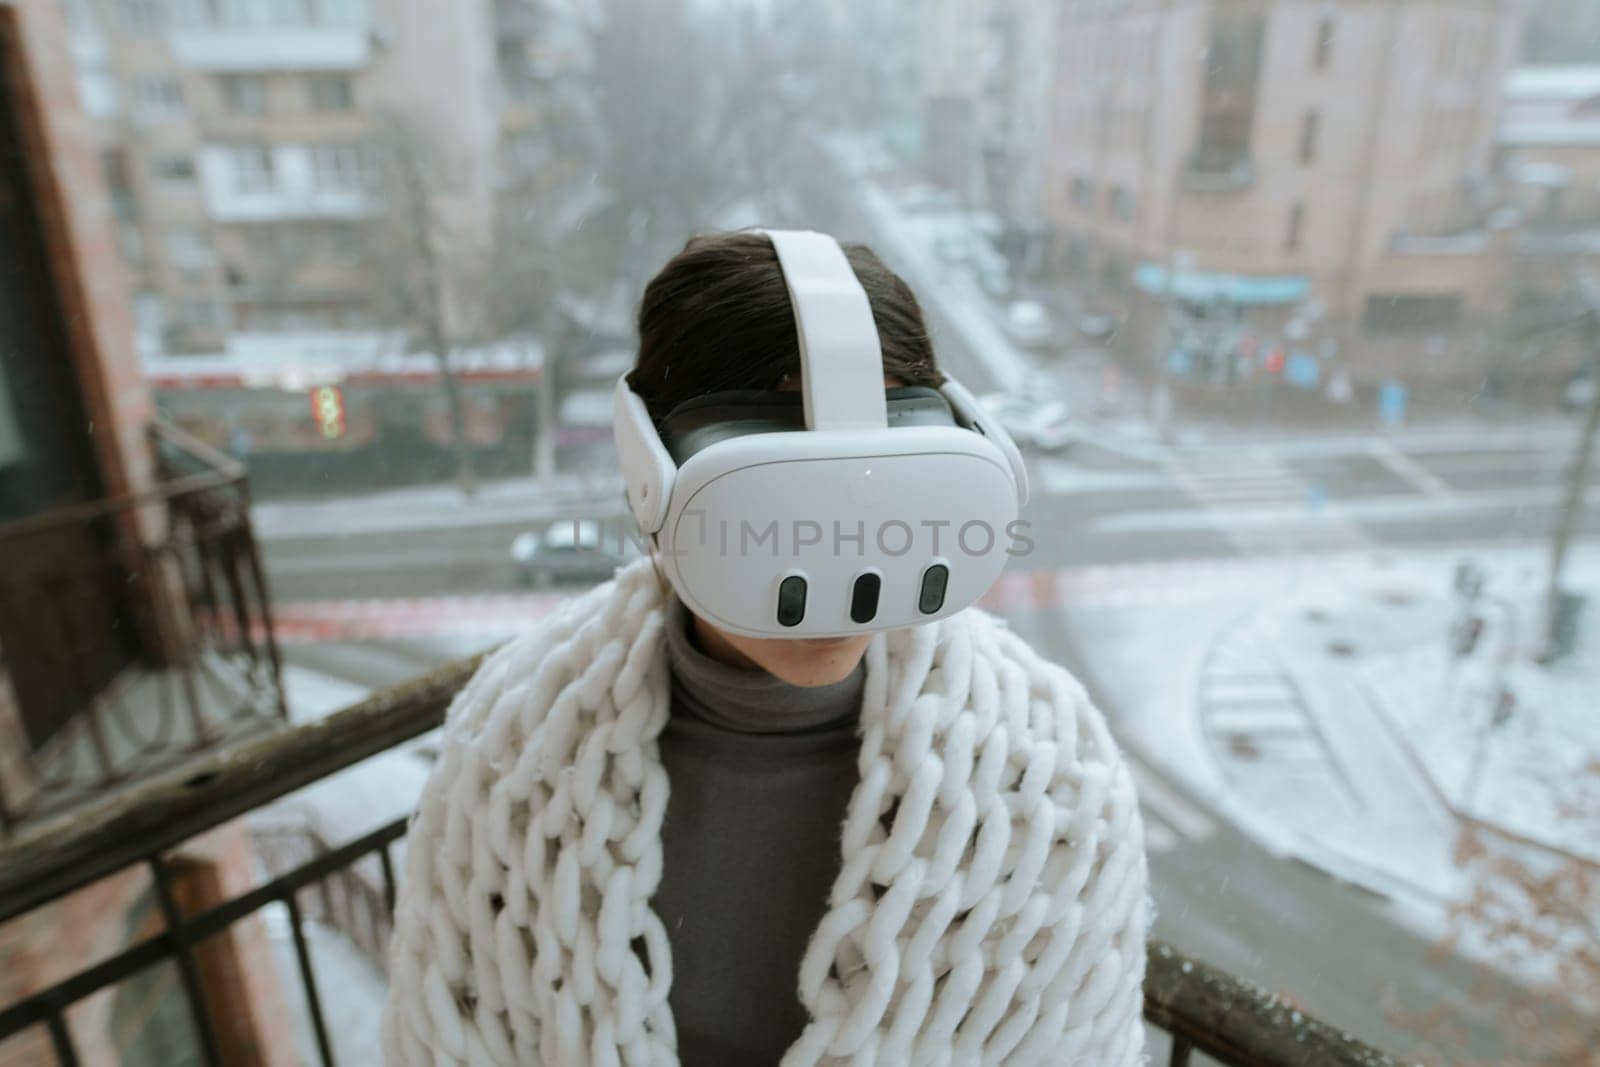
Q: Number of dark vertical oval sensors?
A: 3